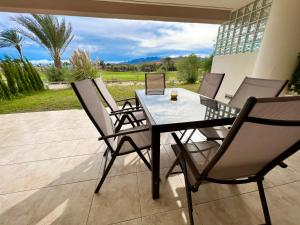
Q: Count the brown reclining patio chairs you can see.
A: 6